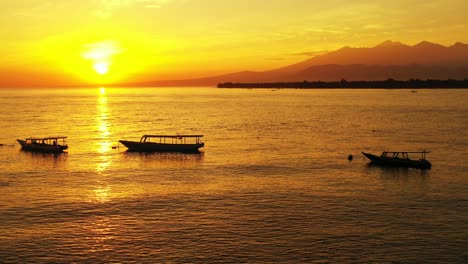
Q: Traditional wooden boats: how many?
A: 3